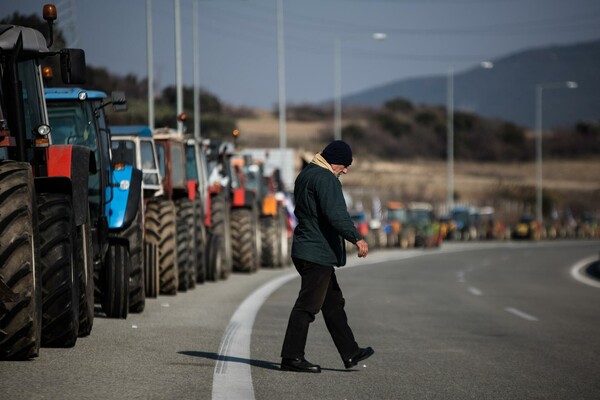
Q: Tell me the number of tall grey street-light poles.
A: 7